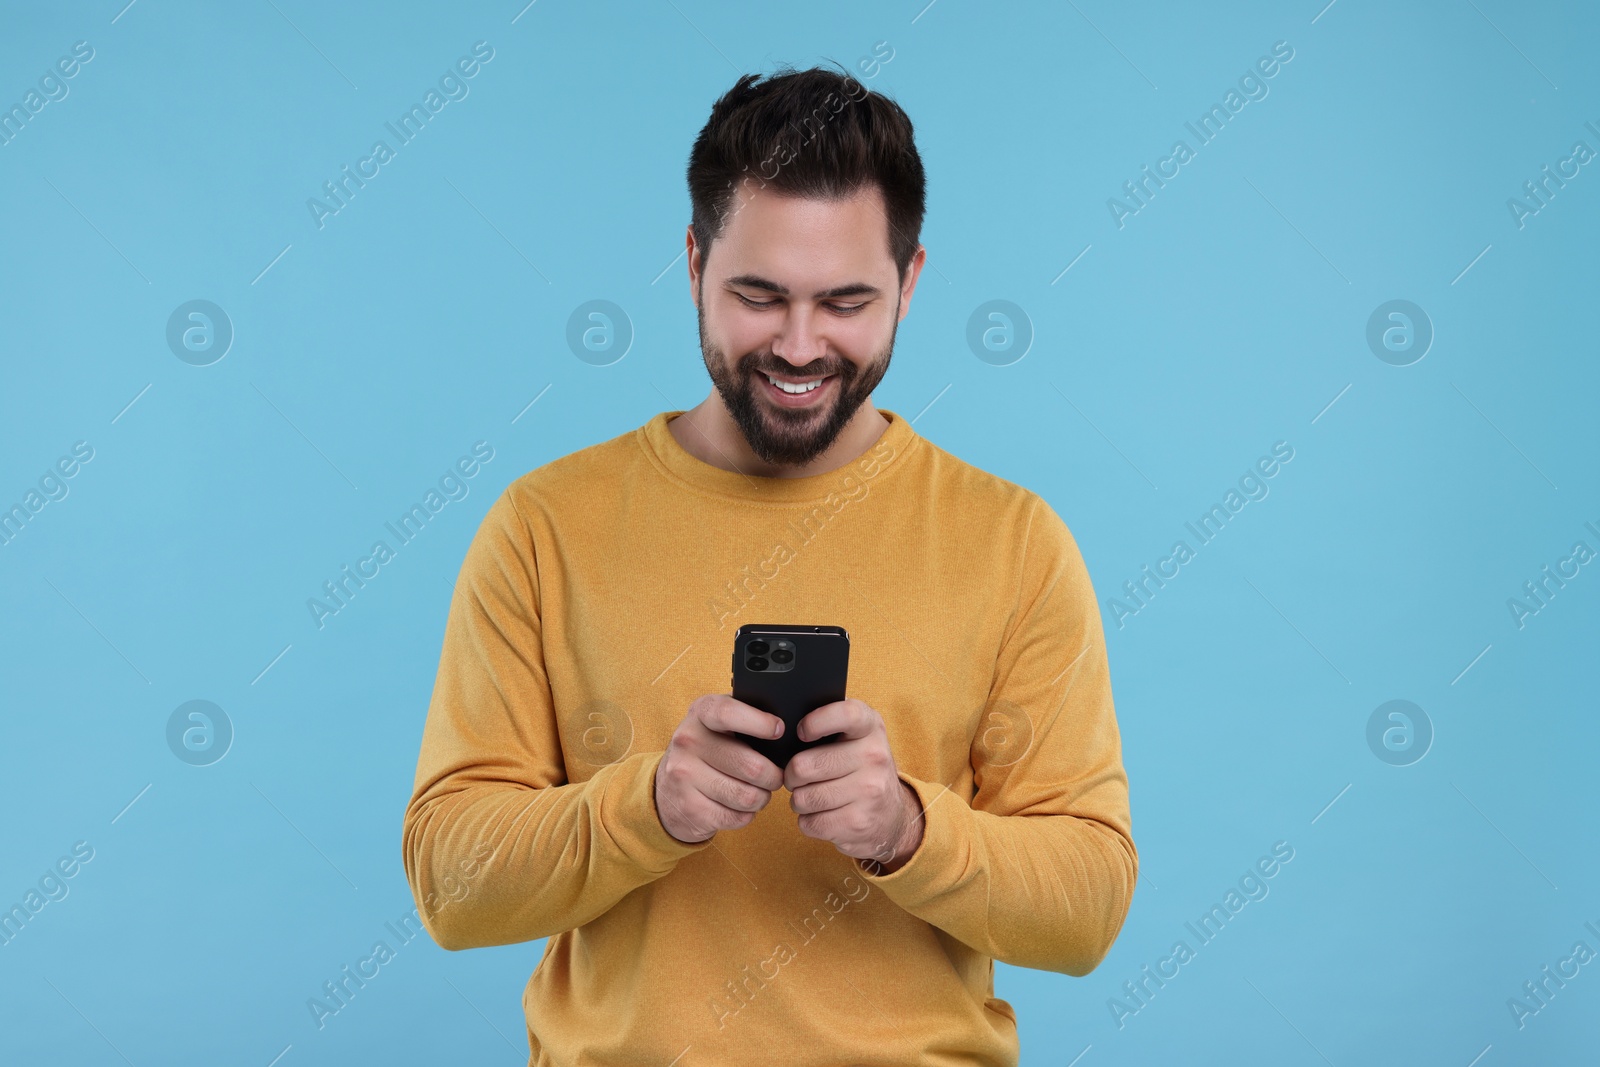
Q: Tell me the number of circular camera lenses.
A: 3